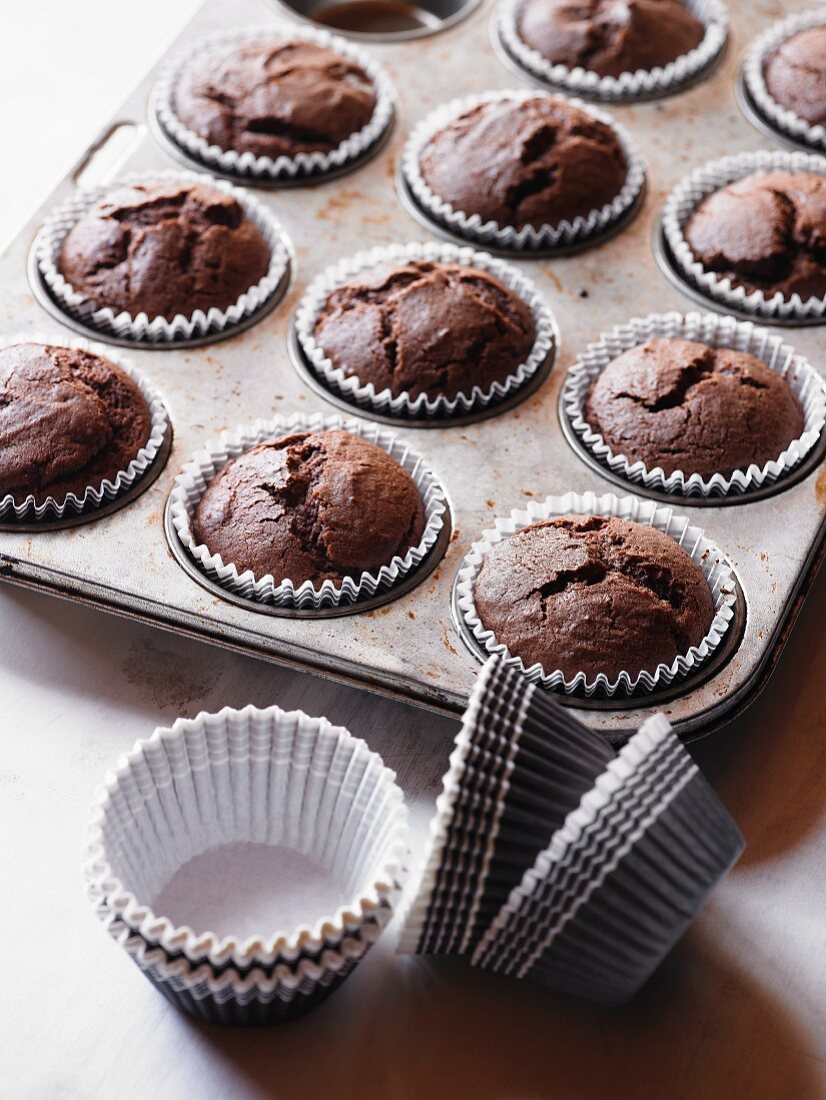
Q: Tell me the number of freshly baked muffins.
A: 11